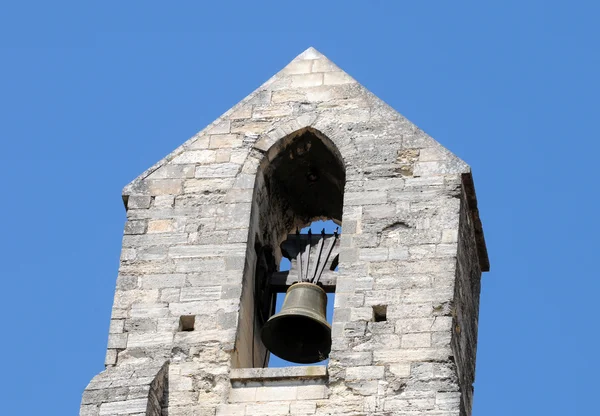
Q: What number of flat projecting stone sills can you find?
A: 1